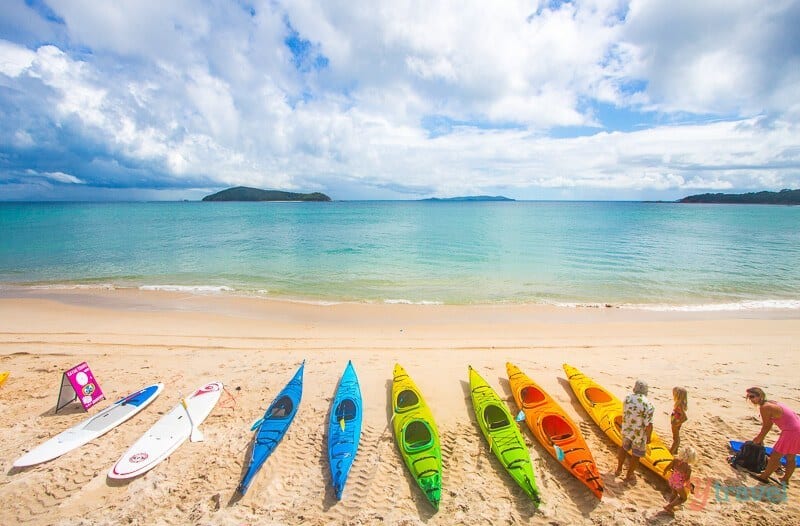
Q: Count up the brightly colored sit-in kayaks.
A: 6